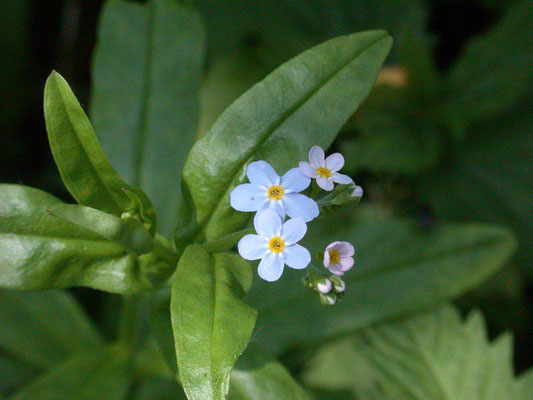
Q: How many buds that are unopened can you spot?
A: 4